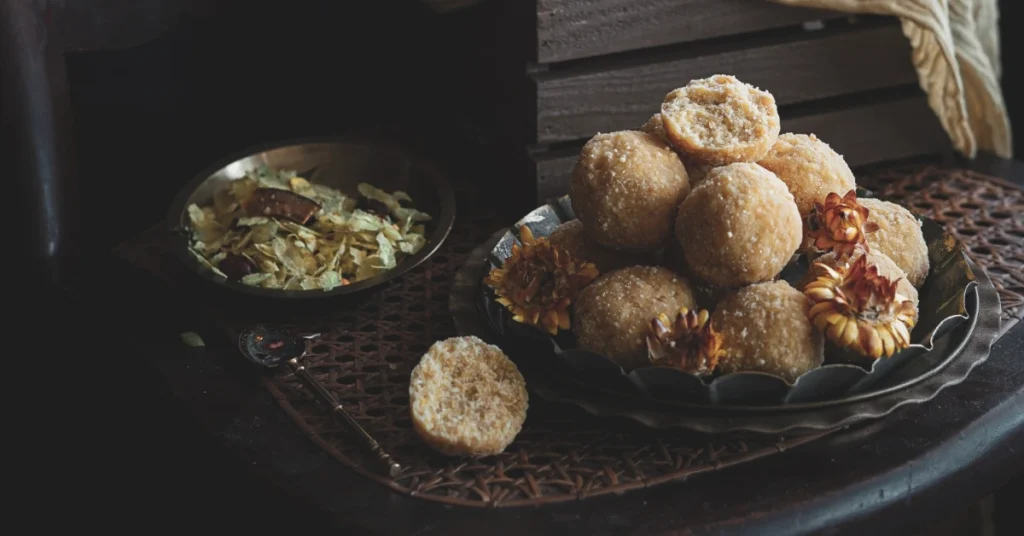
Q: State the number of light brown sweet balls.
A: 11